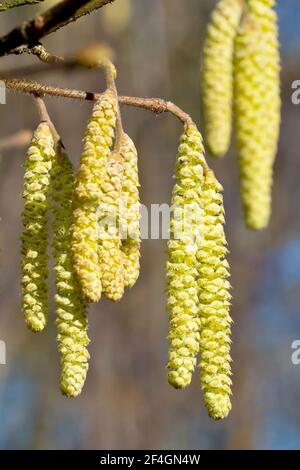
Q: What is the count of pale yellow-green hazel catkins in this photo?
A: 9